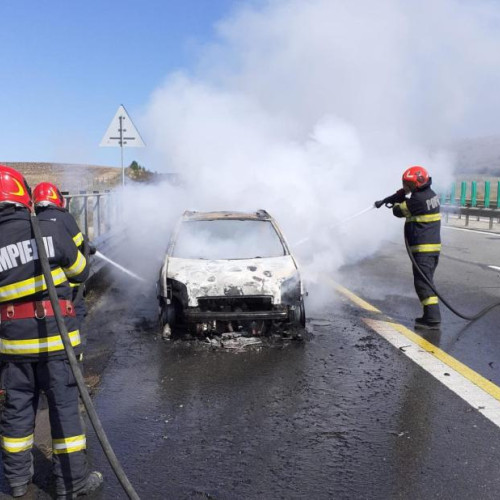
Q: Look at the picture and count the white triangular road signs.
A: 1